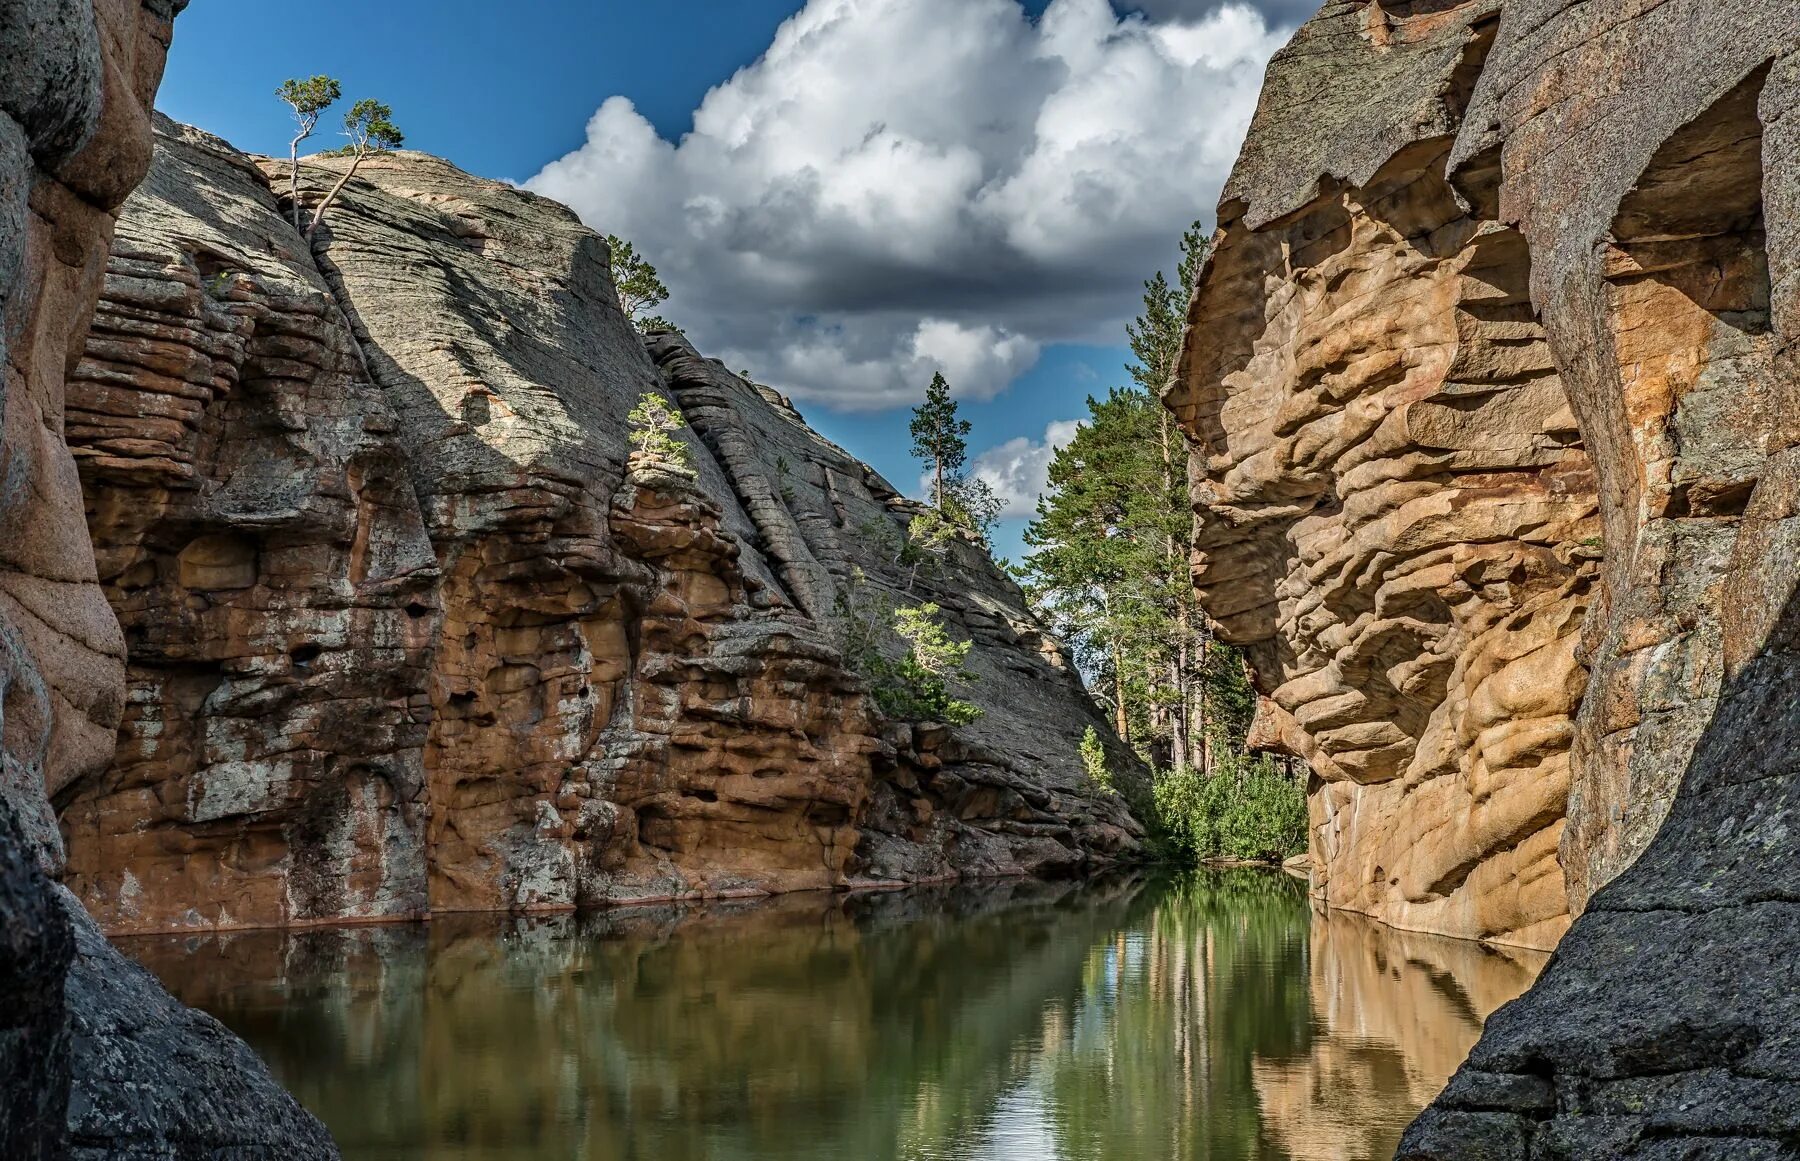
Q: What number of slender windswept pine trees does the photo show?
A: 2